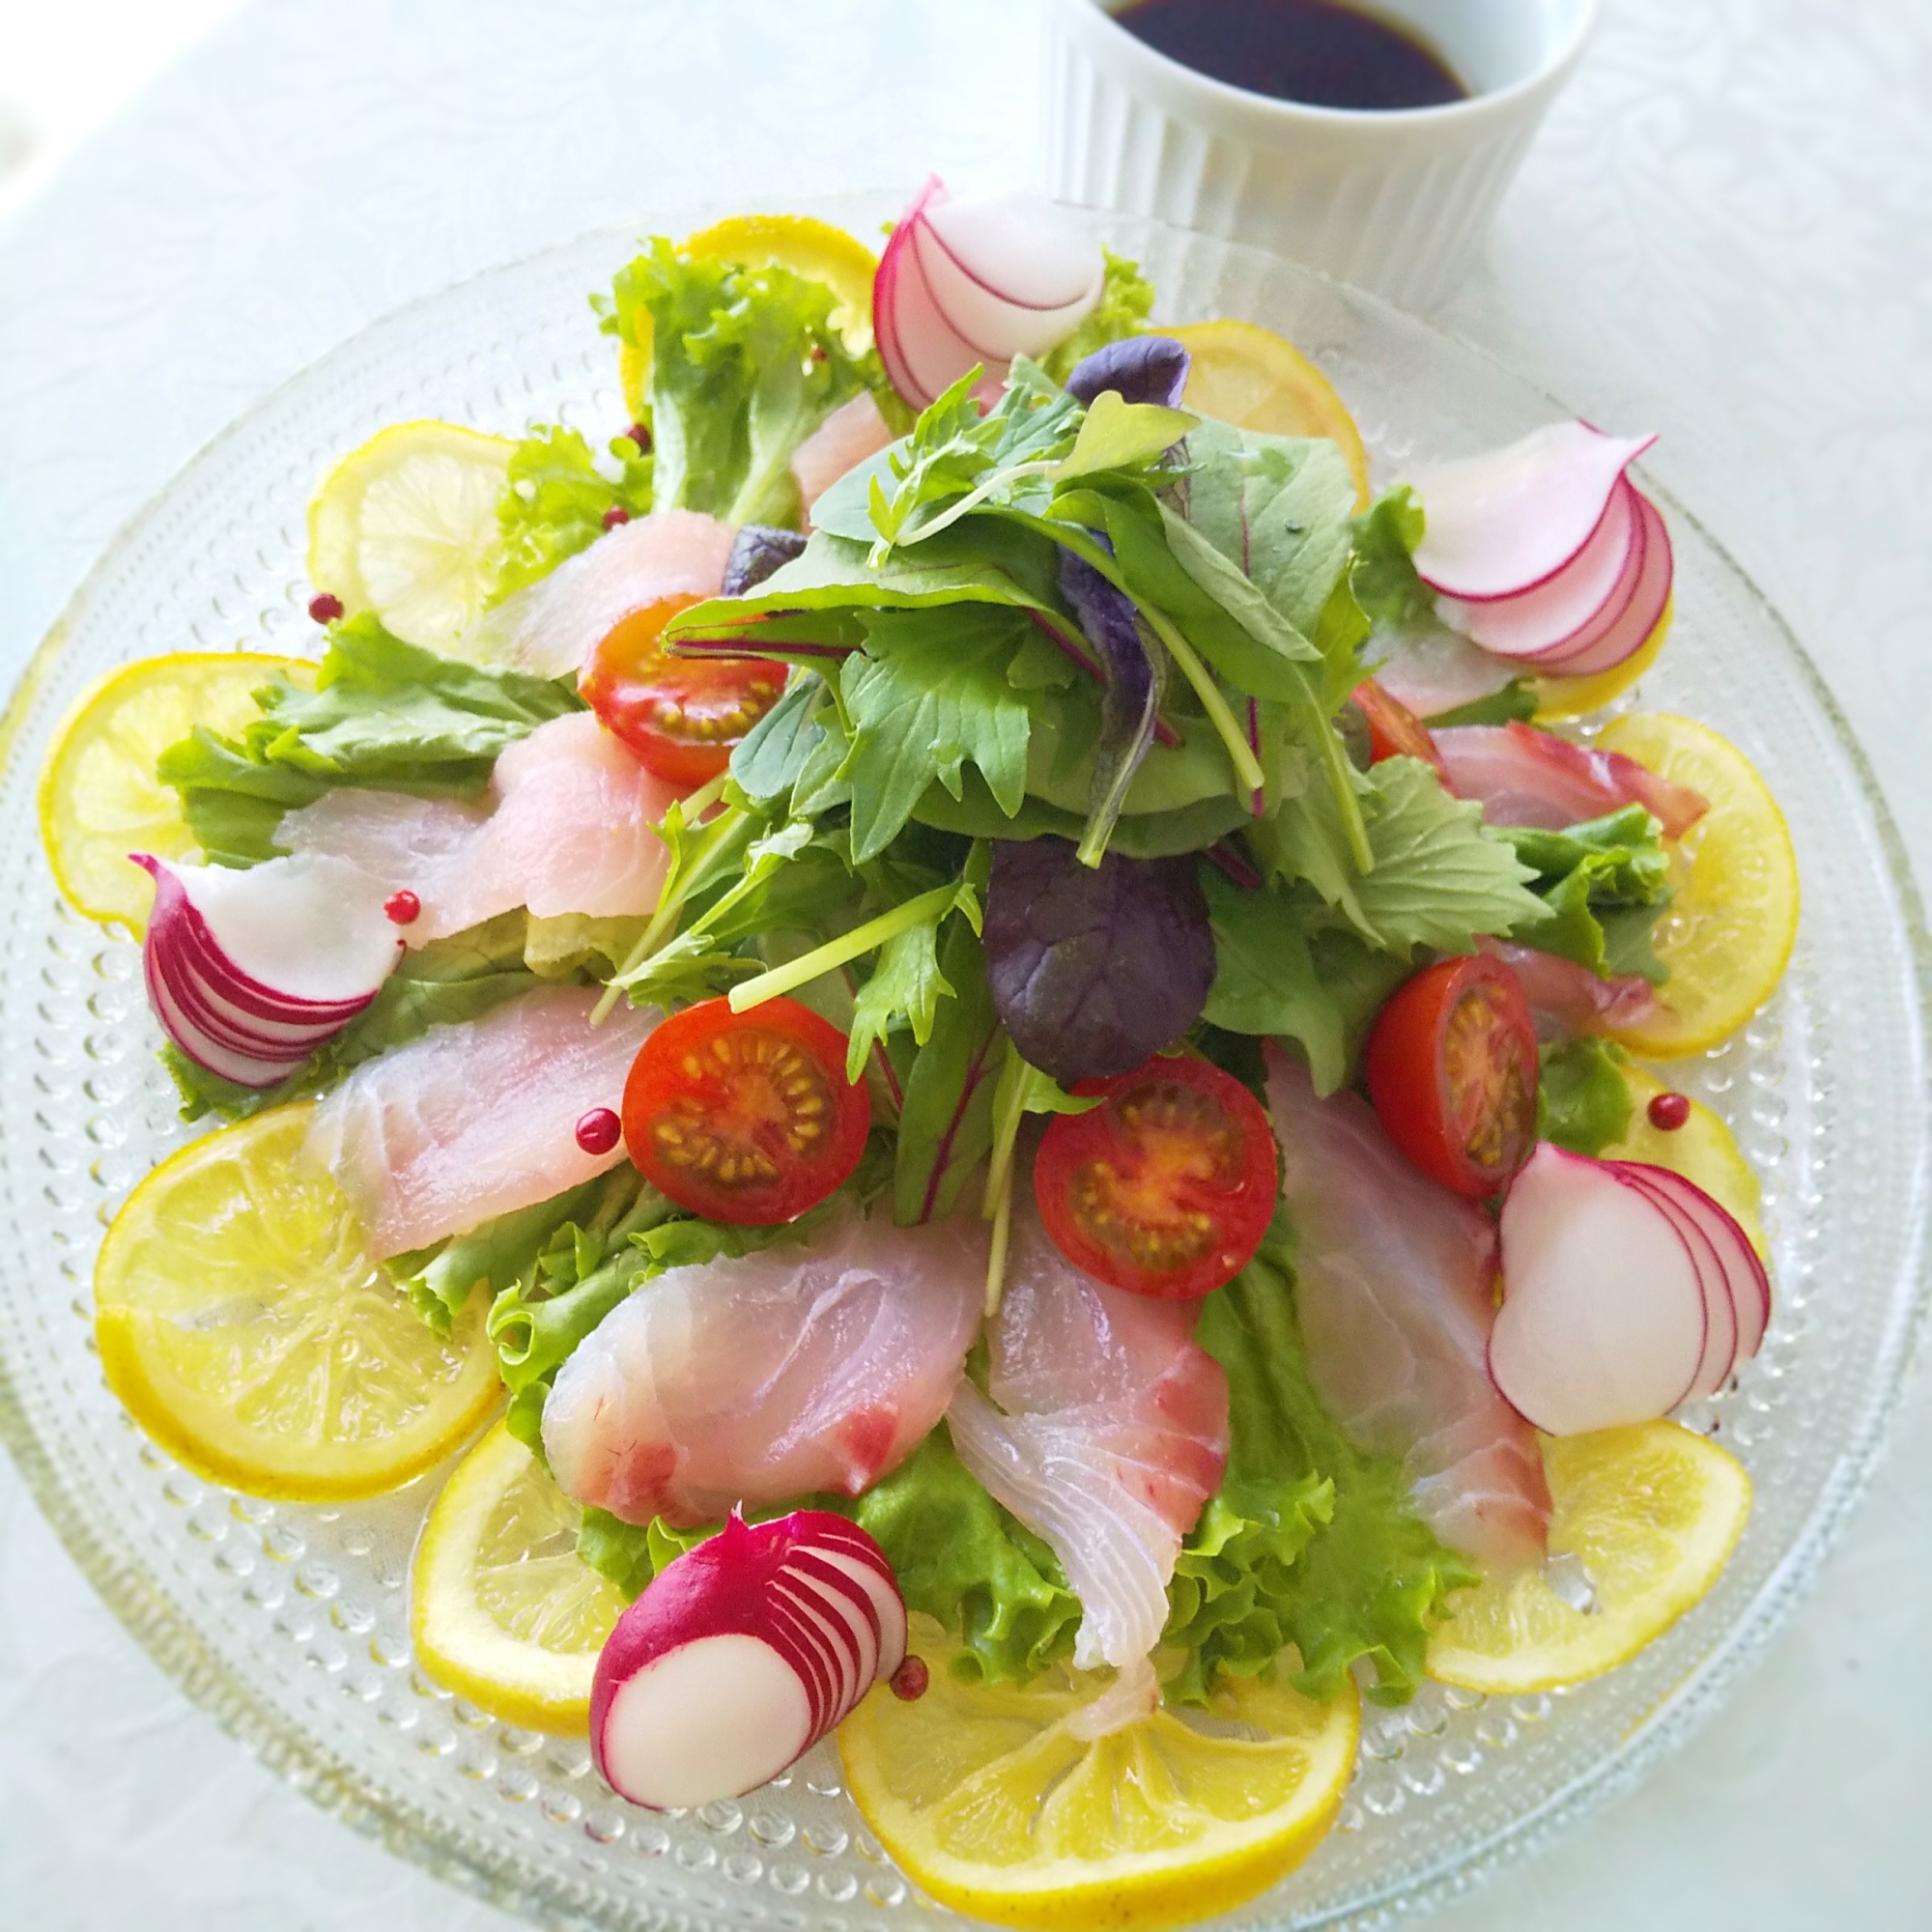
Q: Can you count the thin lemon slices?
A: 11